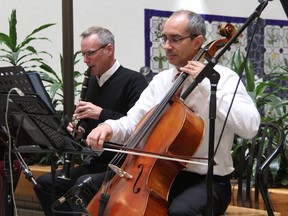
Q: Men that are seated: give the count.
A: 2